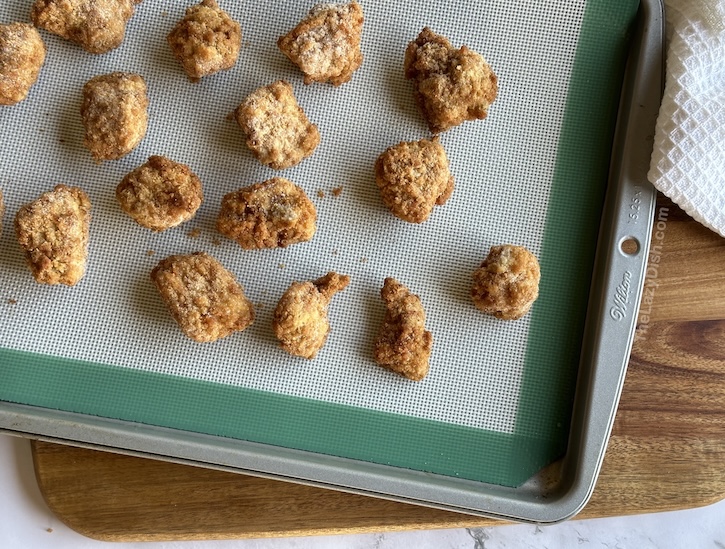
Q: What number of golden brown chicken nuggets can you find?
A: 15